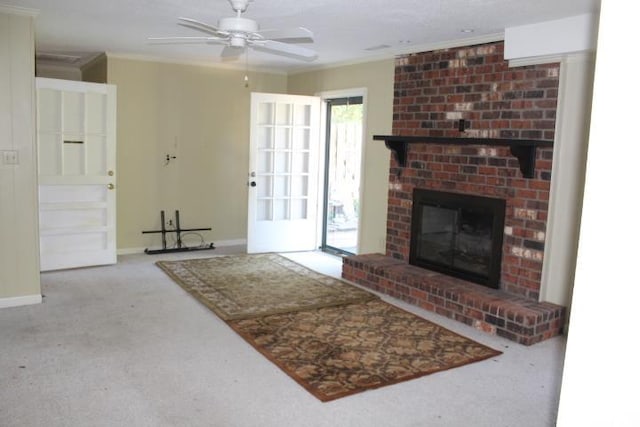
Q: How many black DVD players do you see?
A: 0